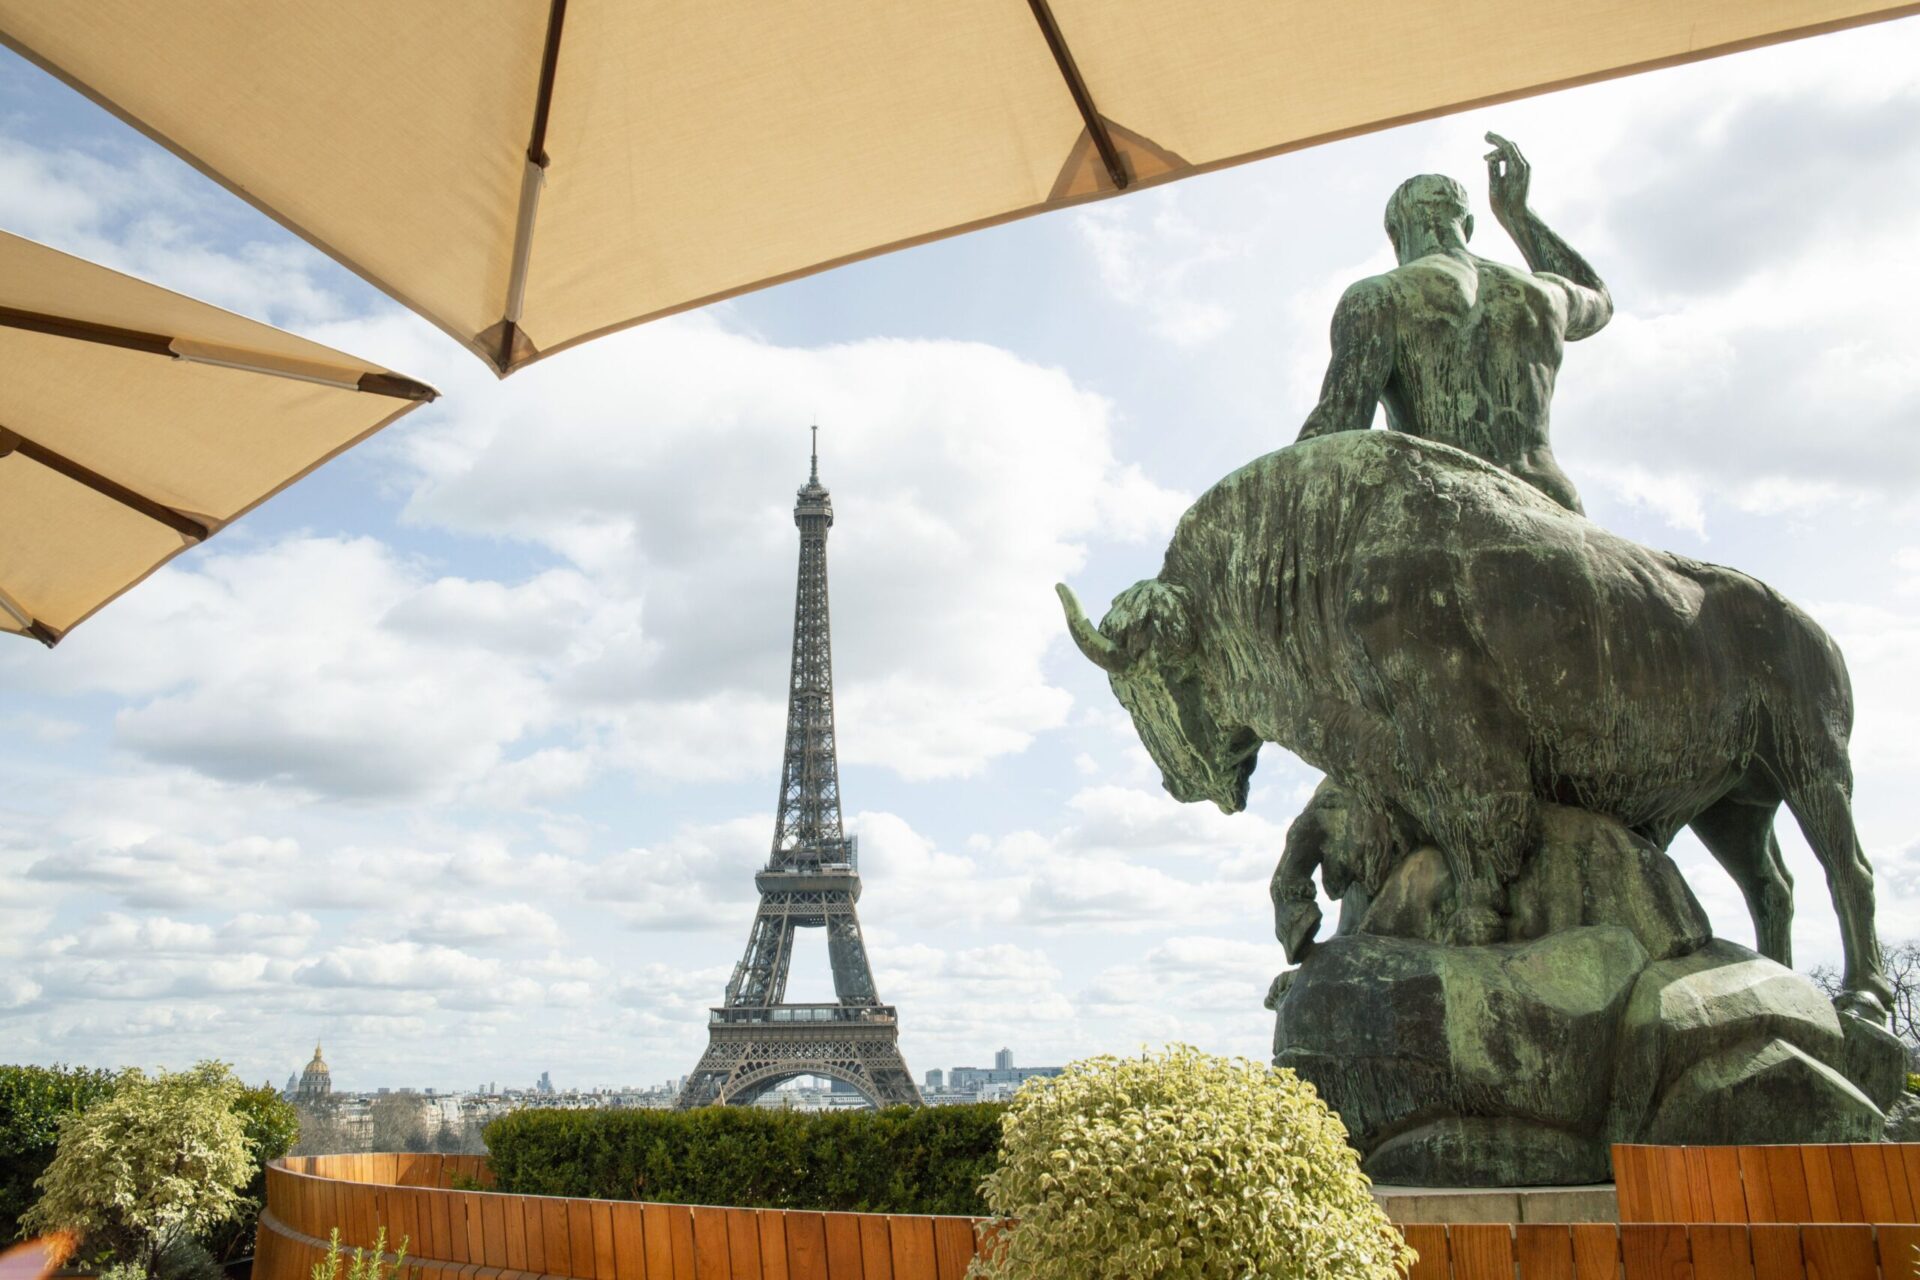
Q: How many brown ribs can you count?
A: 5